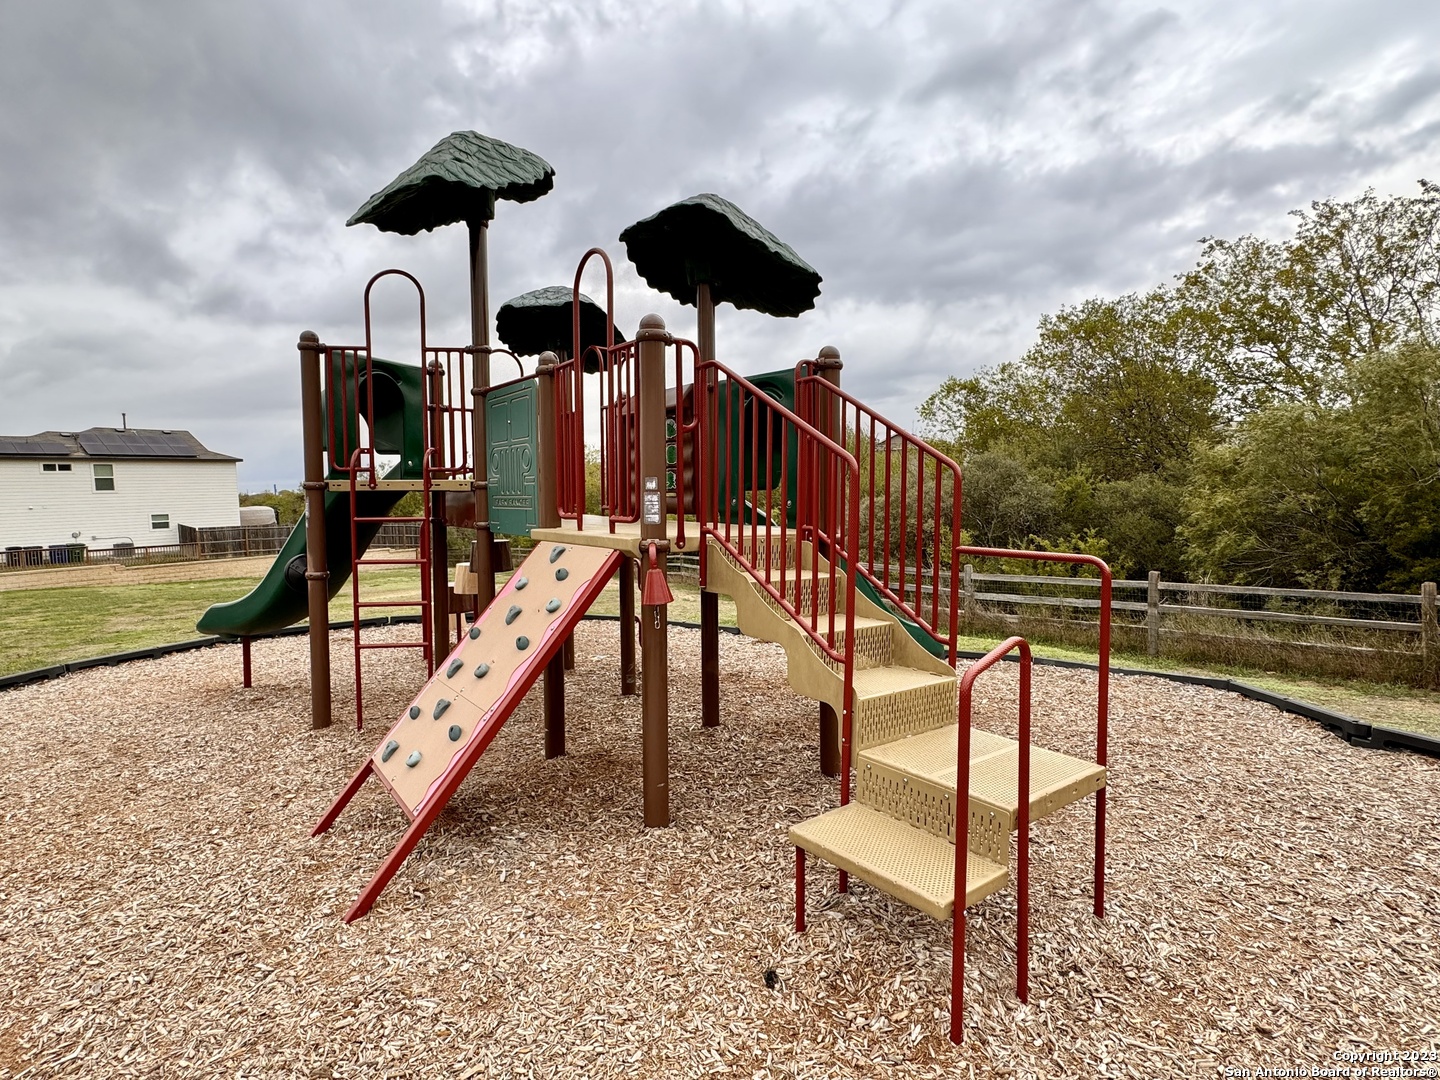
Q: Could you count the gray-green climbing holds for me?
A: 14